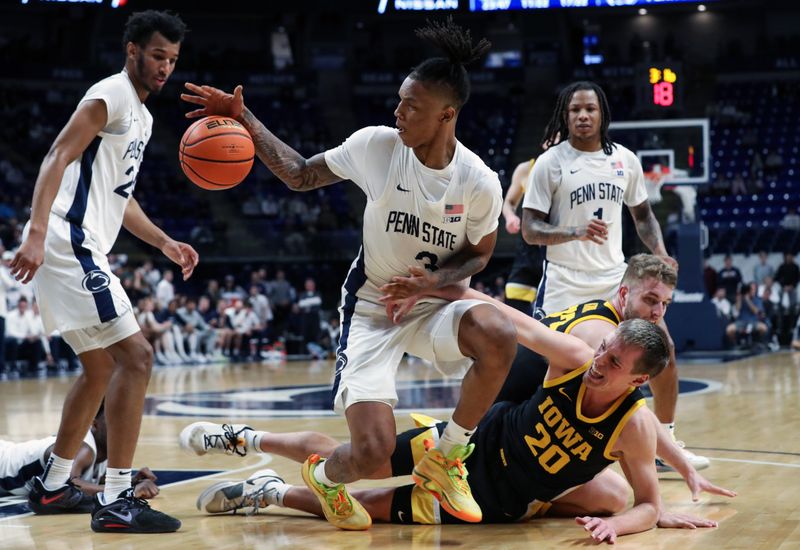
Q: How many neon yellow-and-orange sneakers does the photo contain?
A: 2